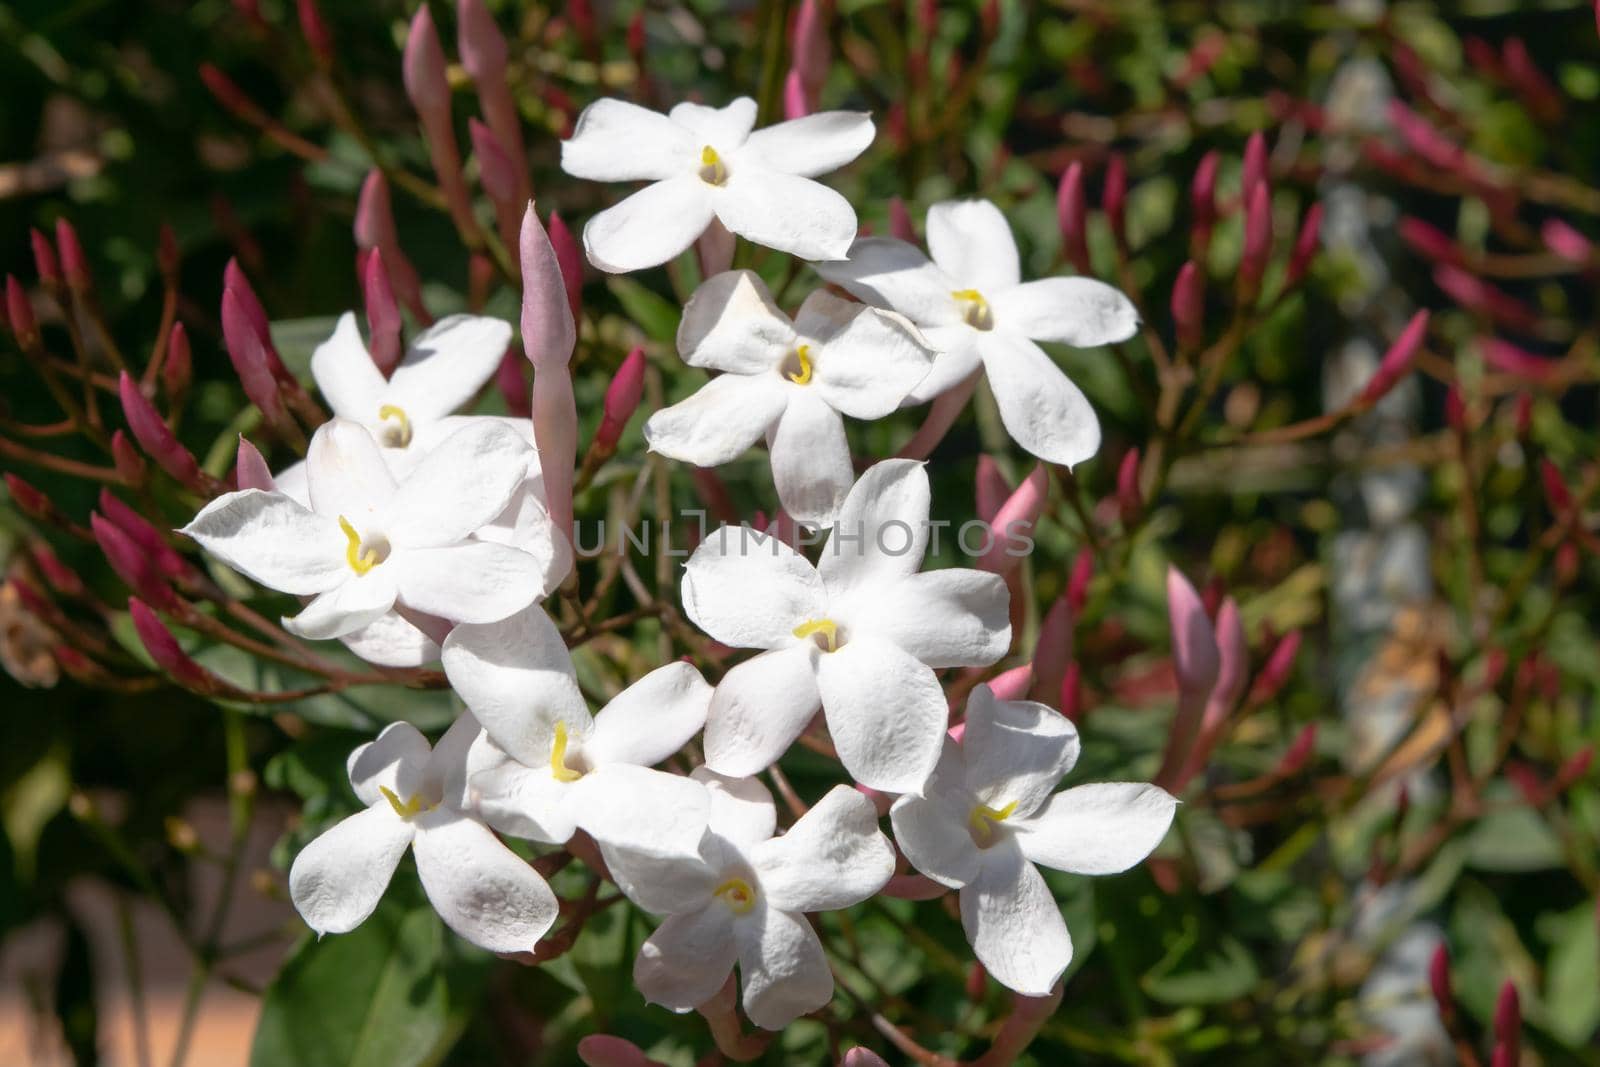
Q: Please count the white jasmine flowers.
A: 10